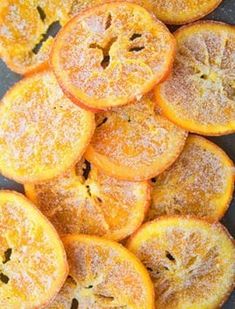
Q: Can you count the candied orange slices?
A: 11